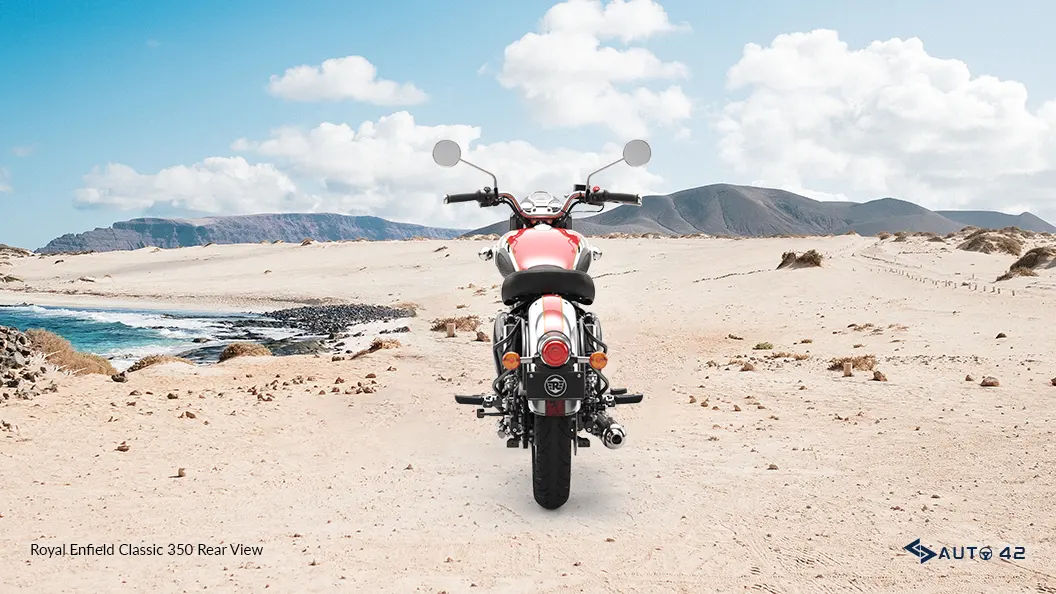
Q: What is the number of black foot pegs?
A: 2